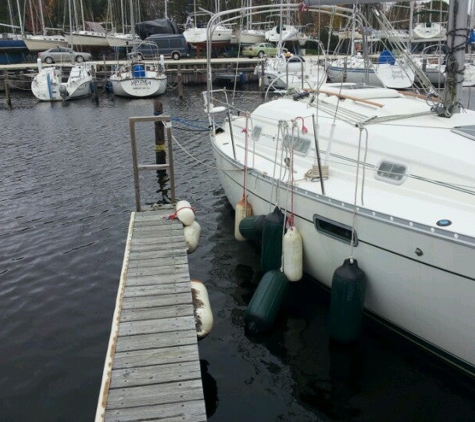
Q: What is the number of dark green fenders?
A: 4